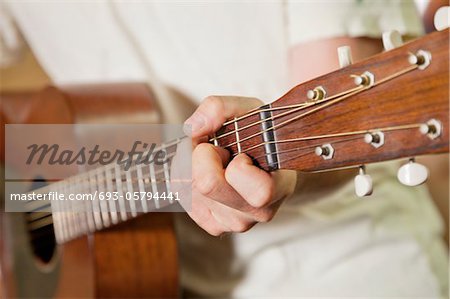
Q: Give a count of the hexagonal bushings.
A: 6